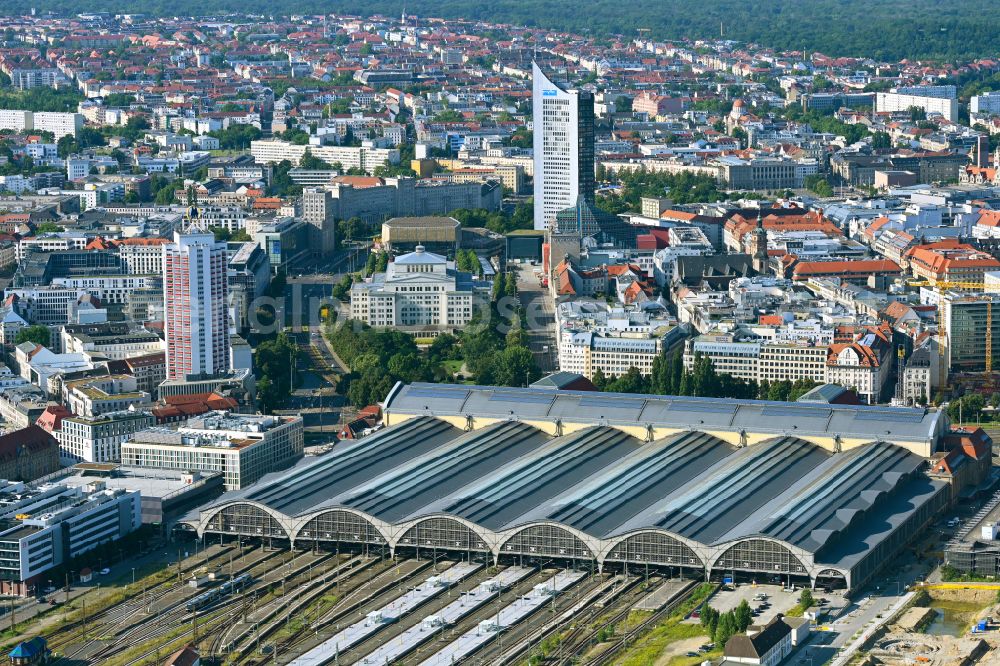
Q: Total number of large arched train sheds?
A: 6